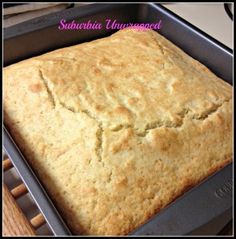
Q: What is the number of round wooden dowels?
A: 3